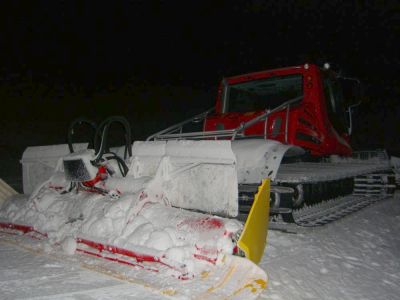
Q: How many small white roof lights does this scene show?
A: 2